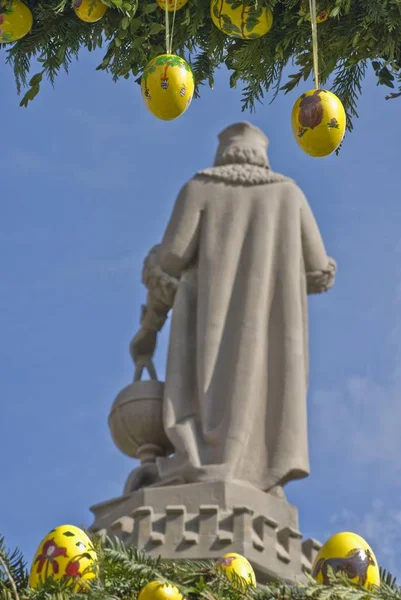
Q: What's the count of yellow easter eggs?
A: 11